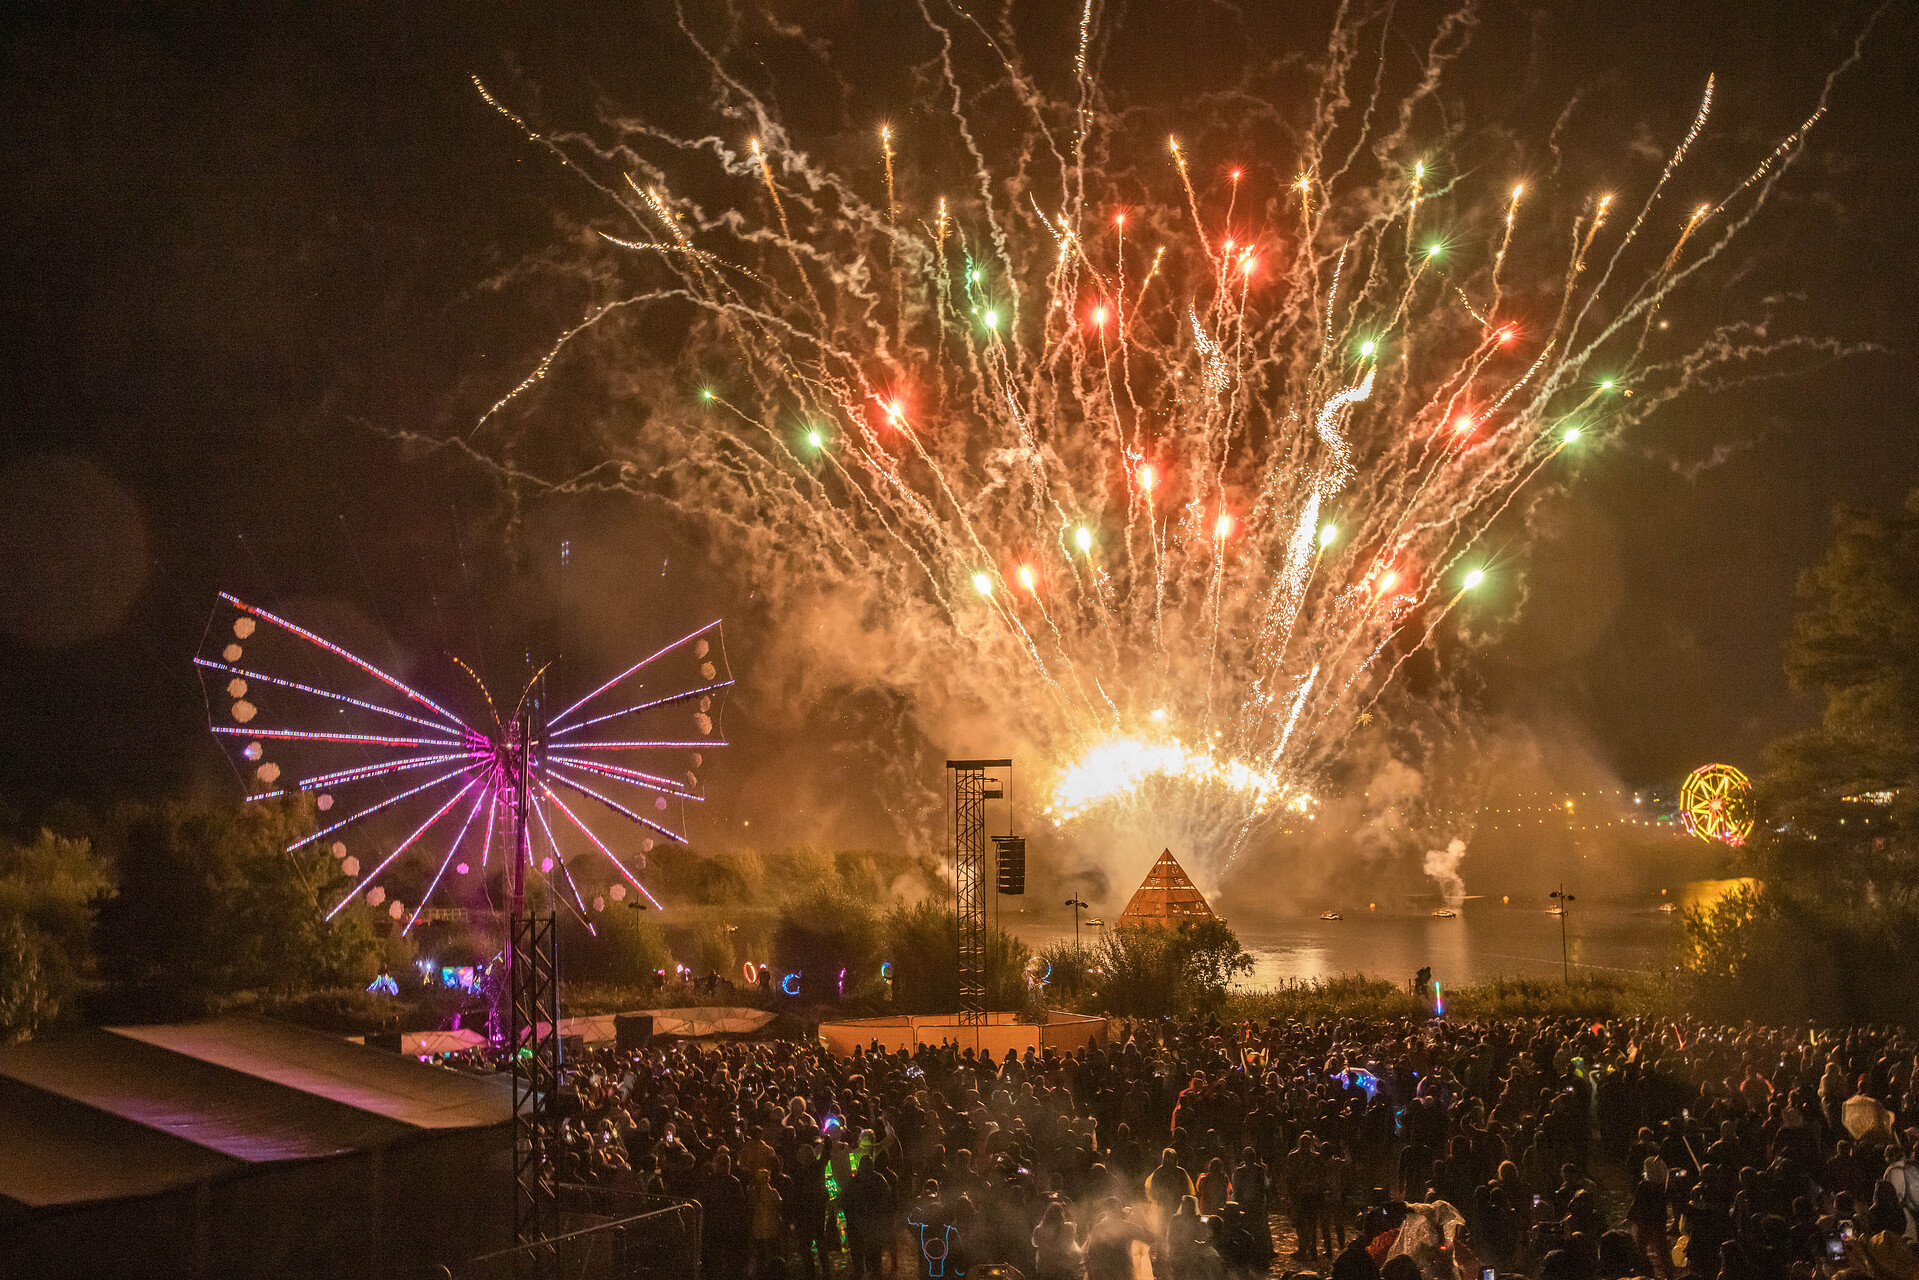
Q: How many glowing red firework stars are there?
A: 12